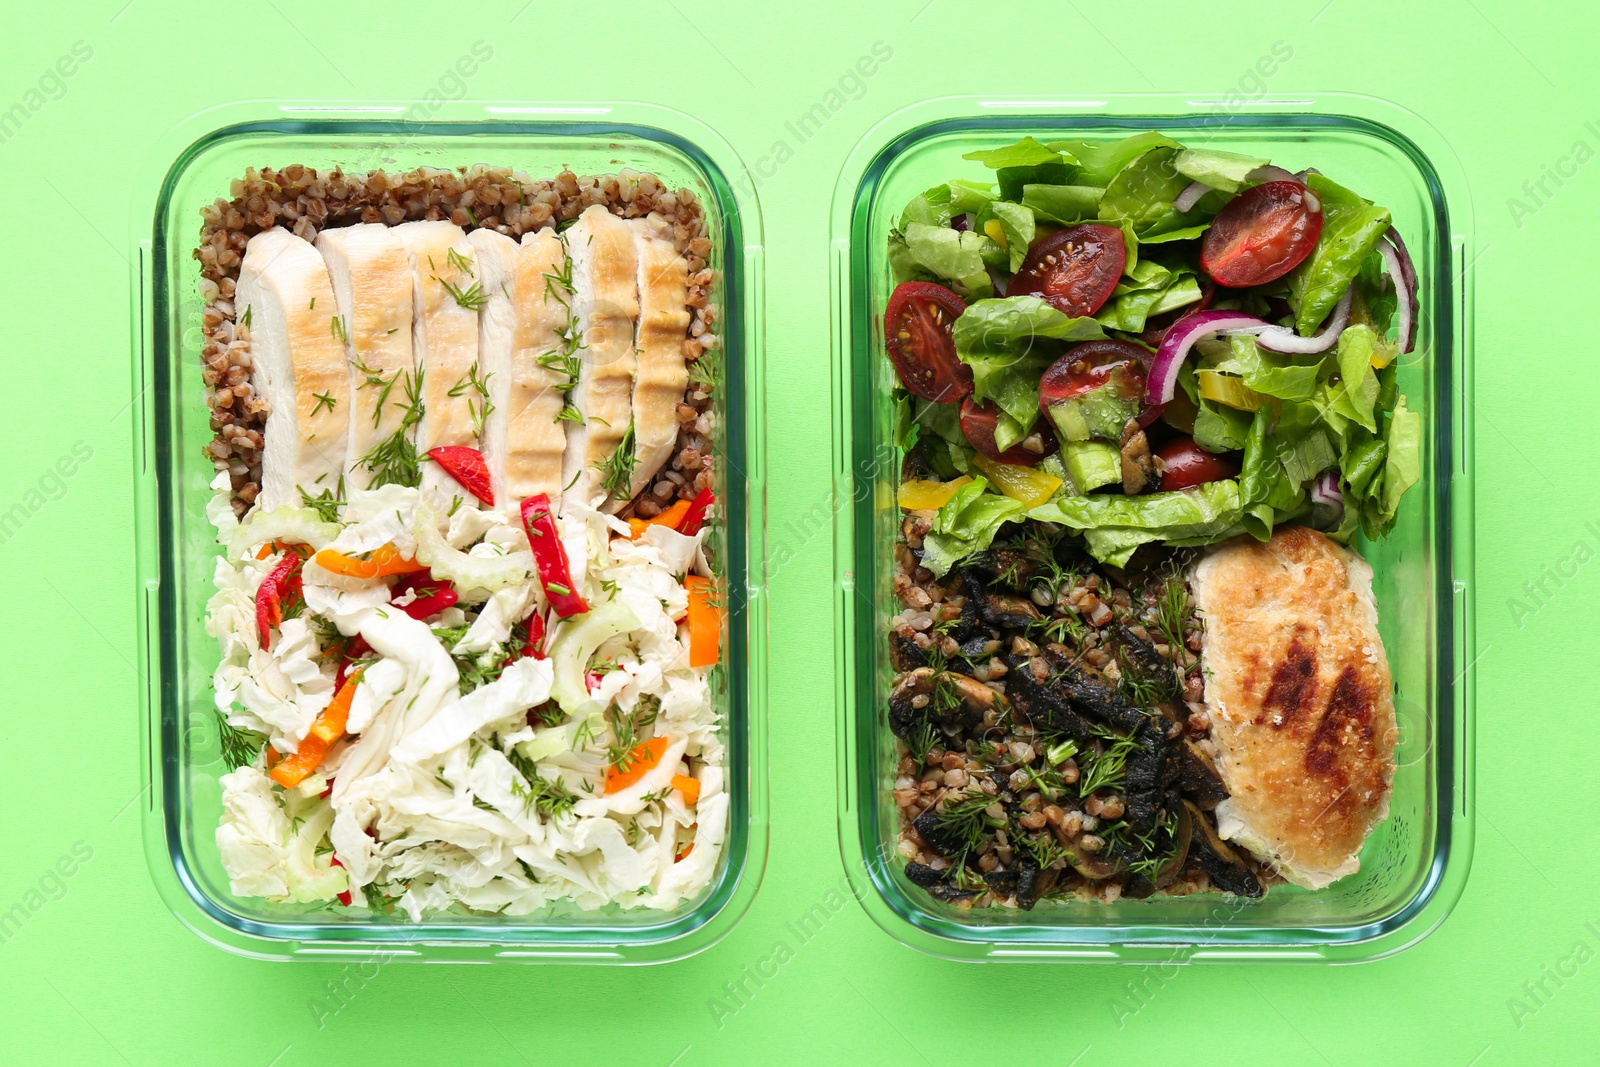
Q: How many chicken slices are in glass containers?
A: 6